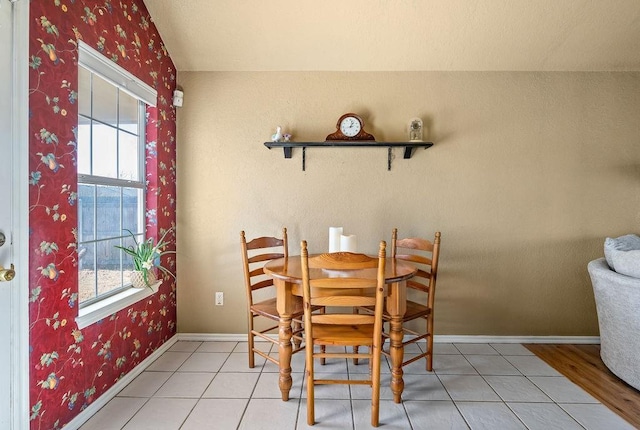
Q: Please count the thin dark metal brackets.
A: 2